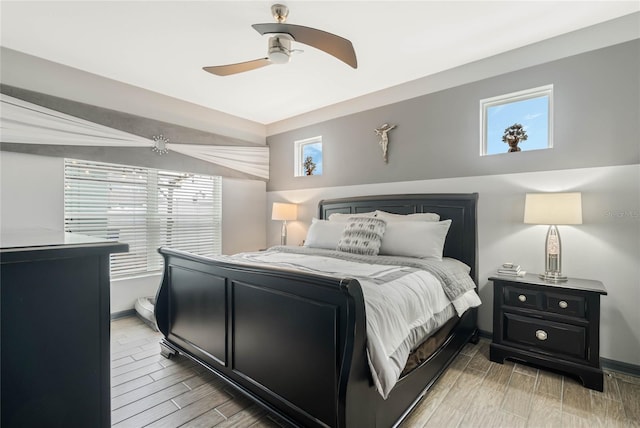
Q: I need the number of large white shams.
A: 2